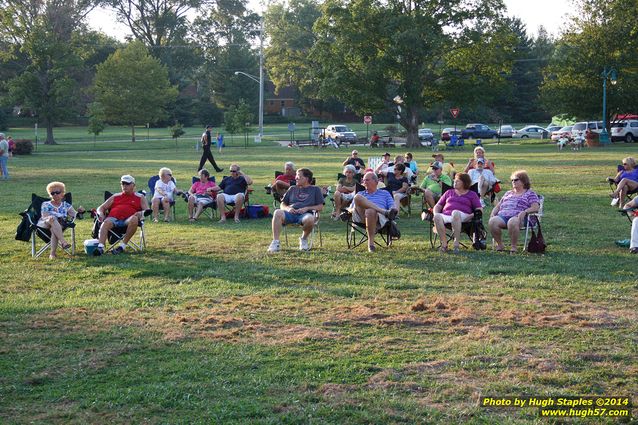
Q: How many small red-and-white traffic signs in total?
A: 2